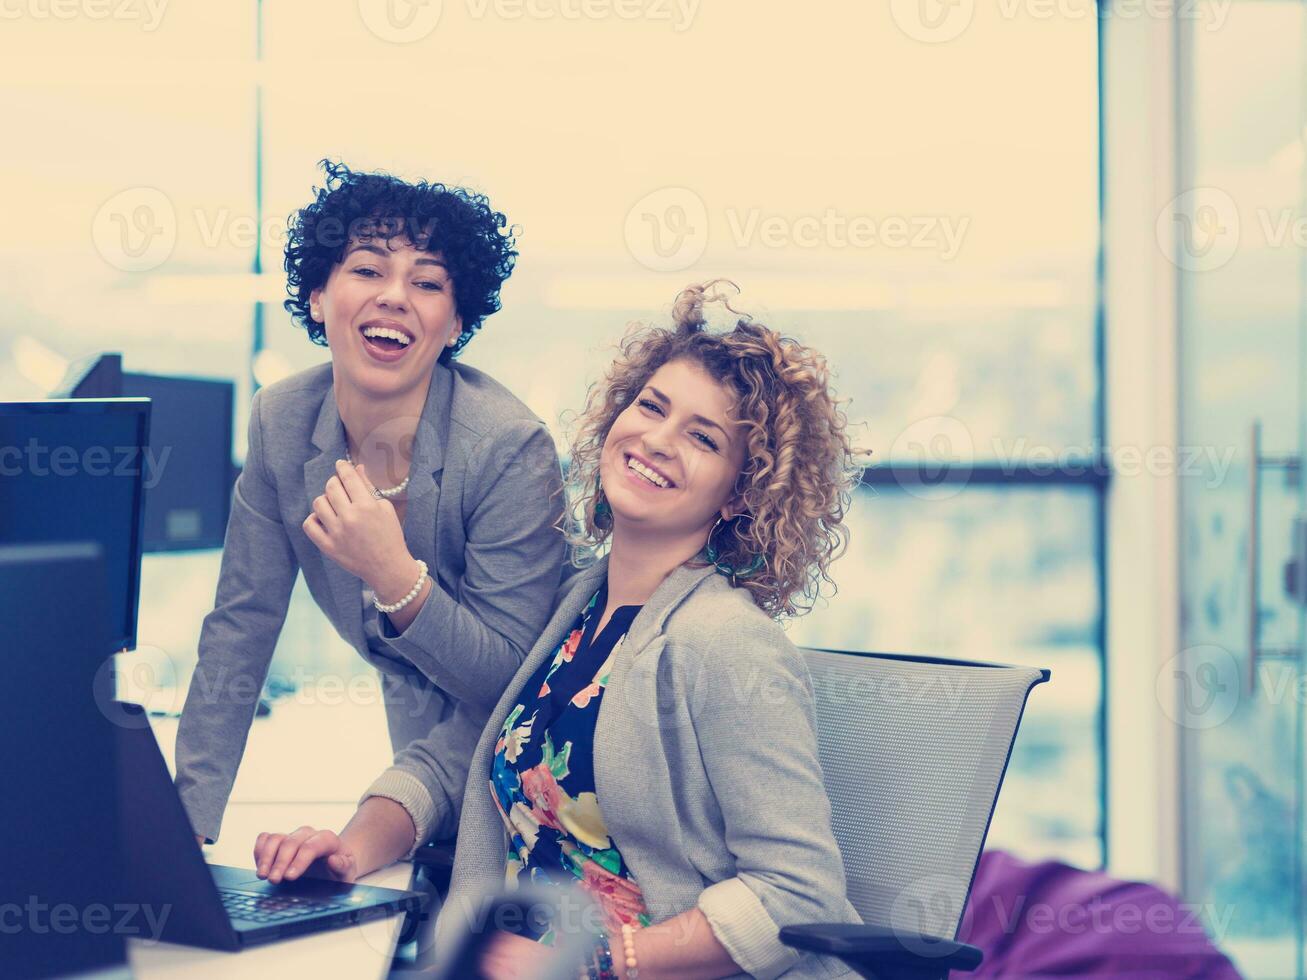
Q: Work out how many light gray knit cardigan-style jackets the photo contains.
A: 1